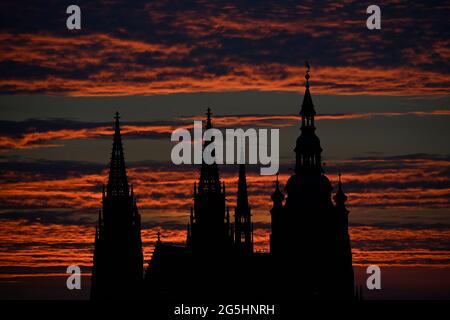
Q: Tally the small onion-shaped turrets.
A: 2